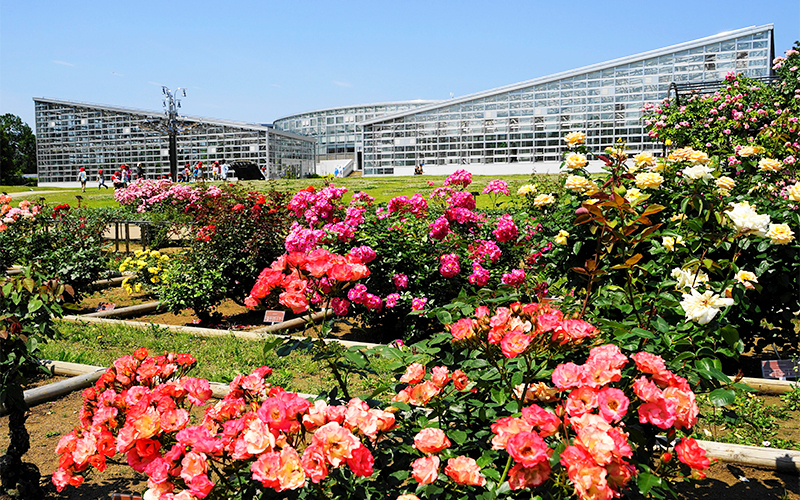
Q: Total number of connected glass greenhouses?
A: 3